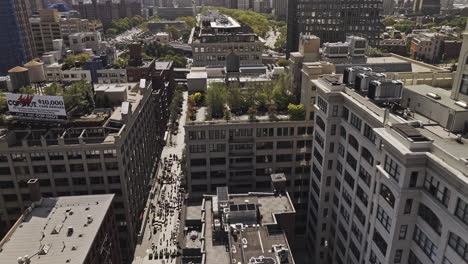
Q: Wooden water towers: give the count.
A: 3